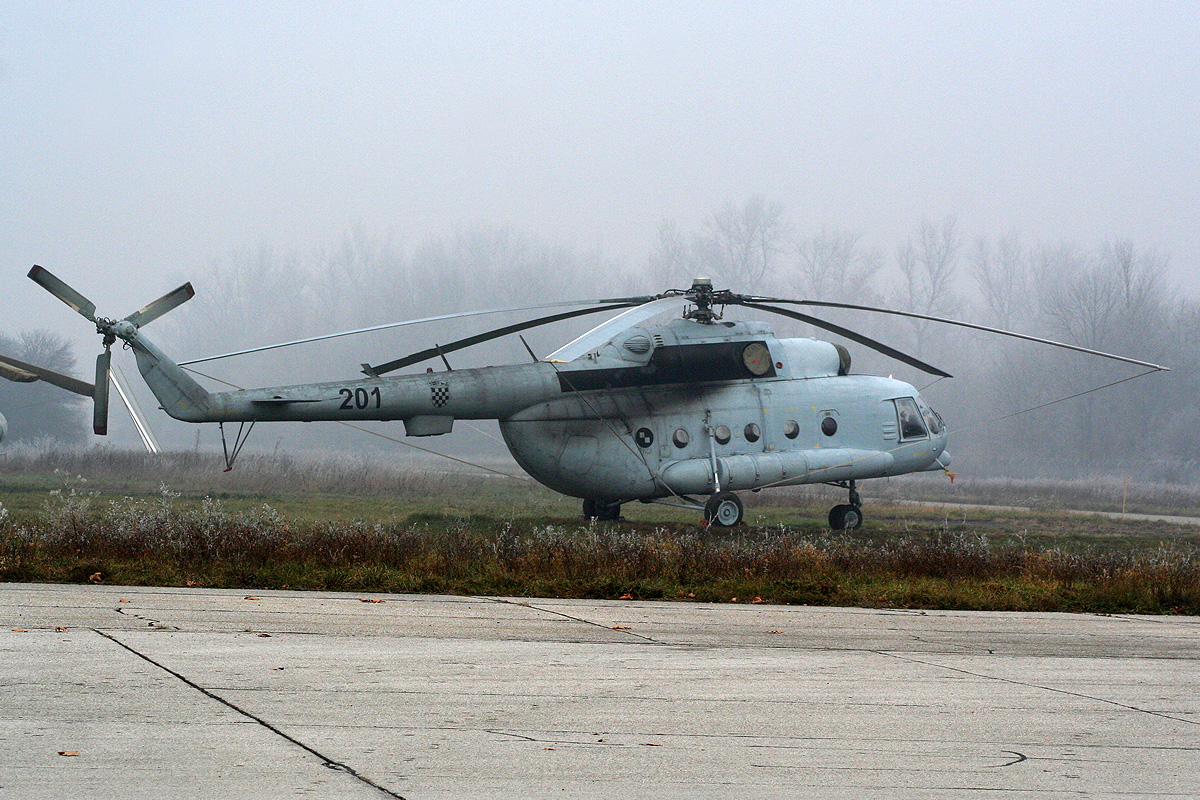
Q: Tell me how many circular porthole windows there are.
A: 5